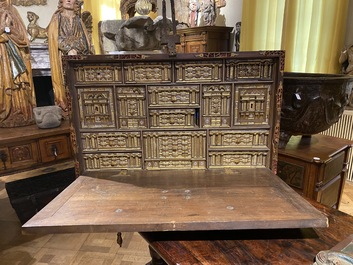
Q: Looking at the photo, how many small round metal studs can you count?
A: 6